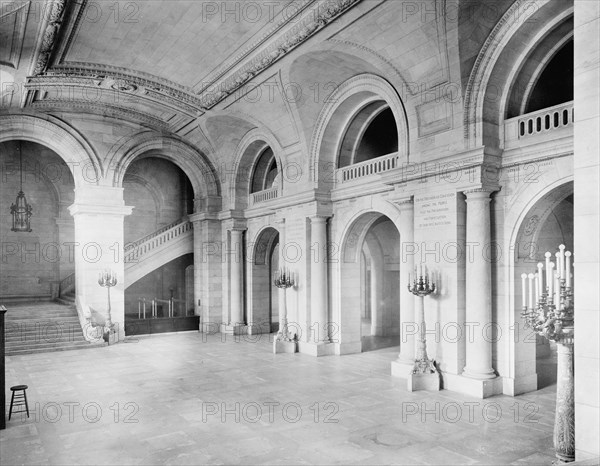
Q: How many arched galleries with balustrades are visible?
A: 3